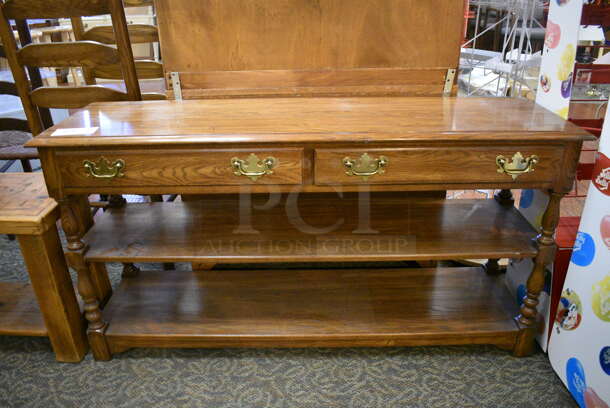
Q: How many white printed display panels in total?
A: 2